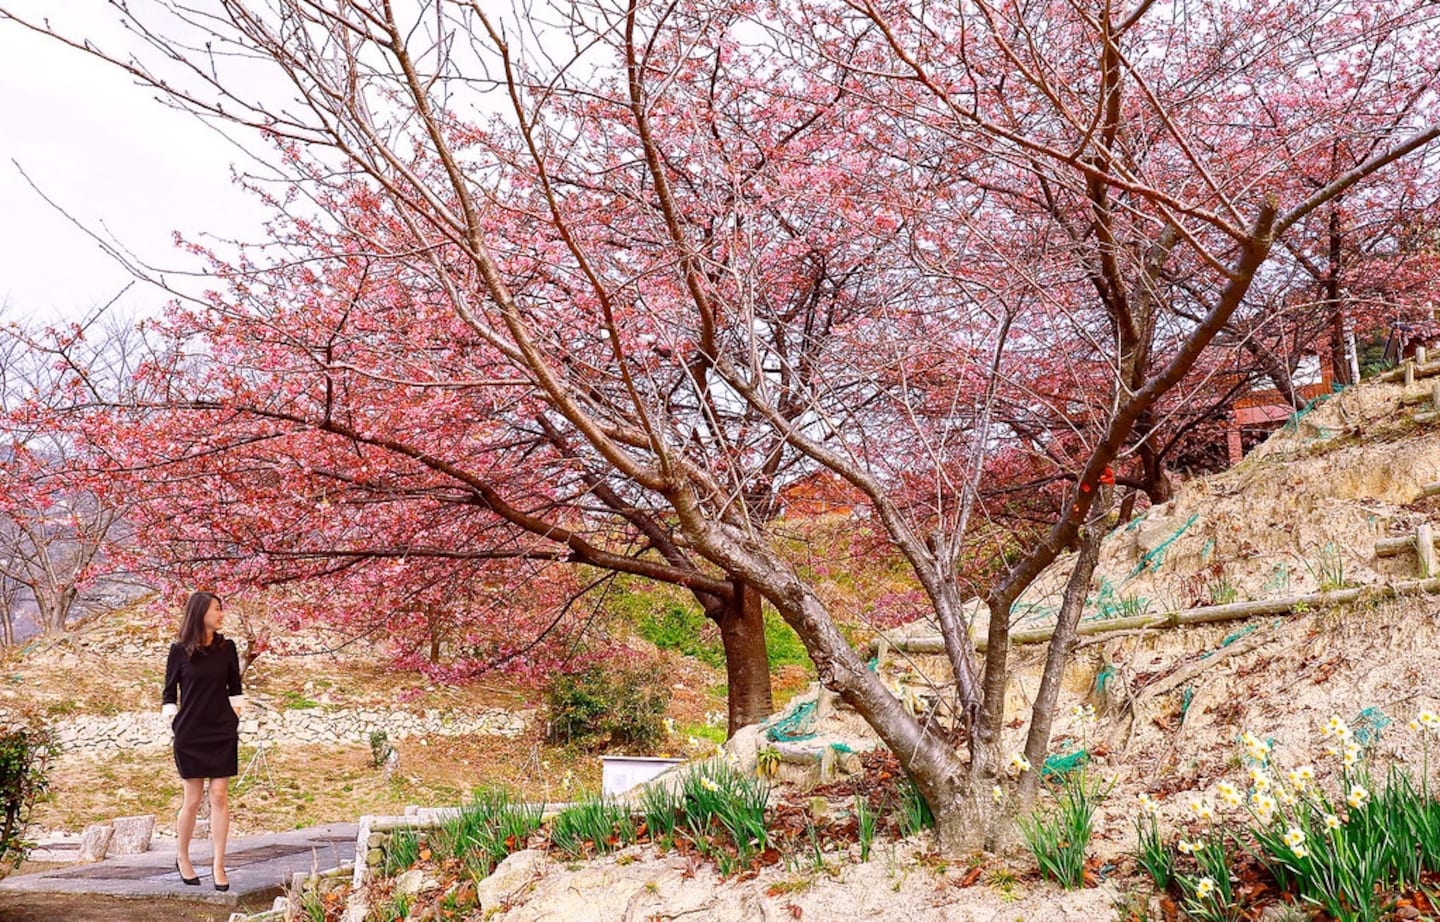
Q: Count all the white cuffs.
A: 2